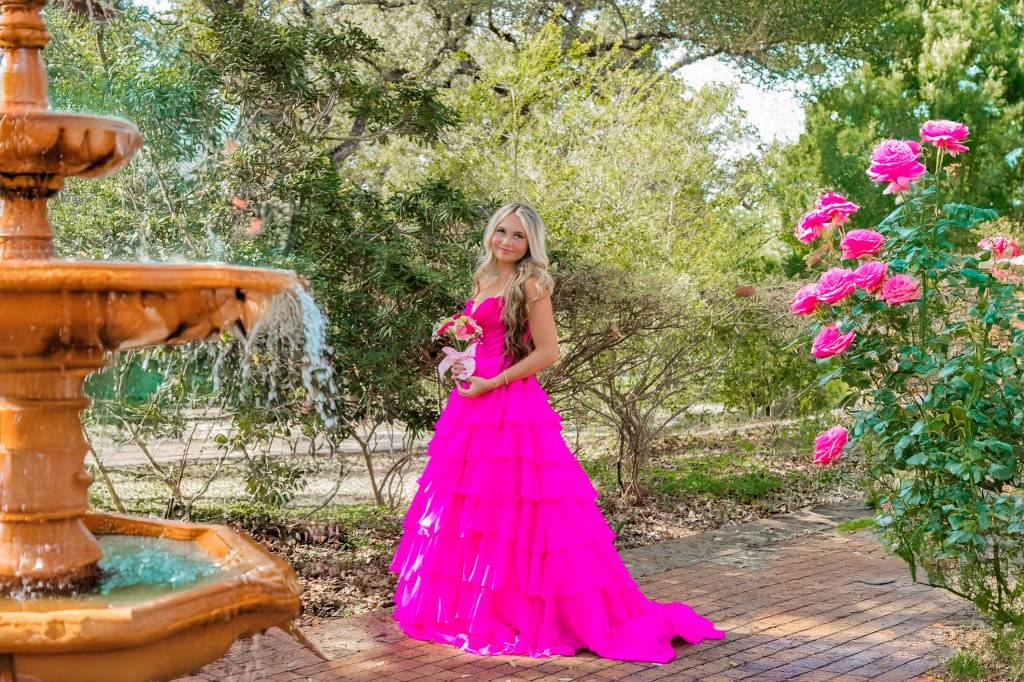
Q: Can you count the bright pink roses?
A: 11